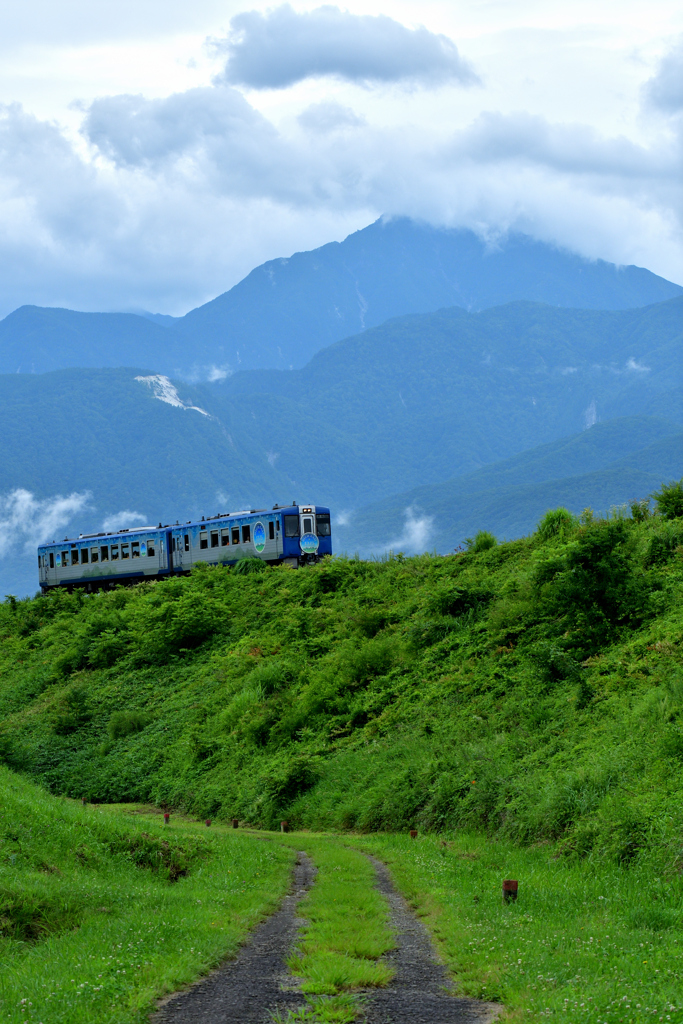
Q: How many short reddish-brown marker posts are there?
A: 7